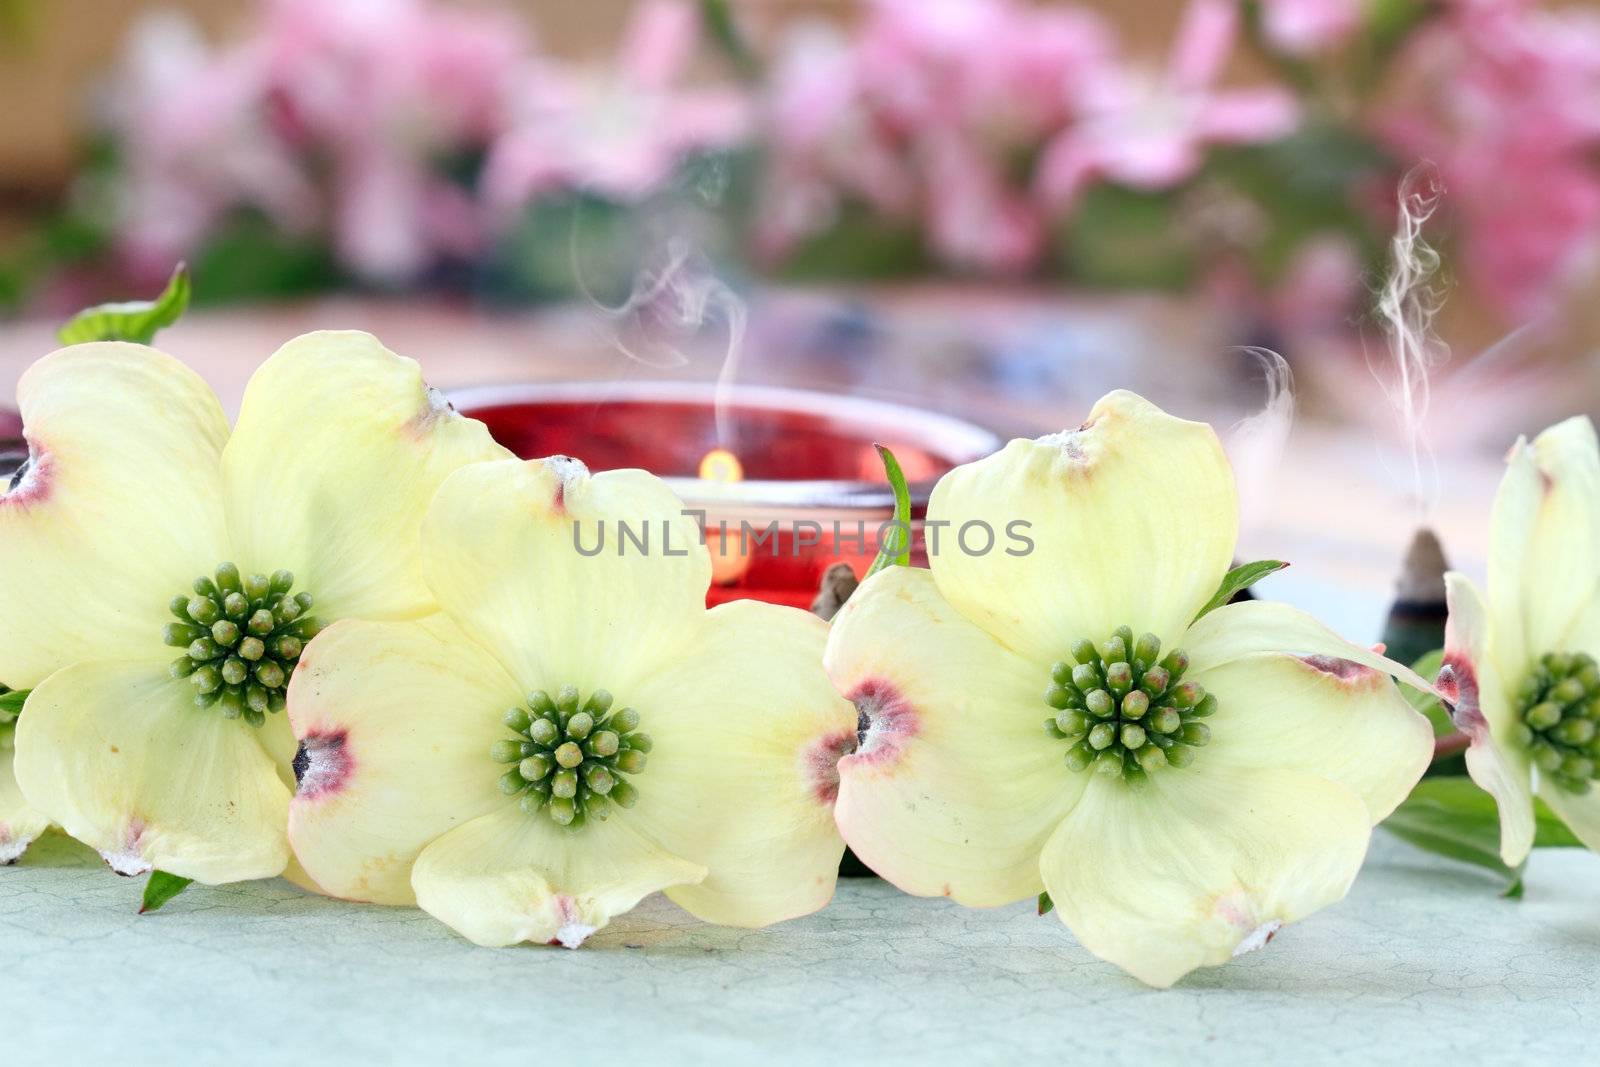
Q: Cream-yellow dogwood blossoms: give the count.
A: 4